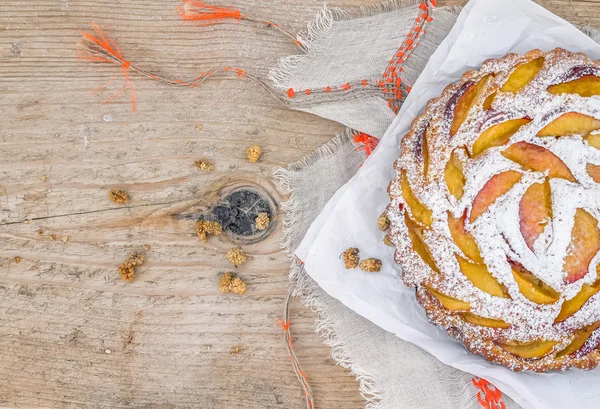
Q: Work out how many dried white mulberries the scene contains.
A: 15